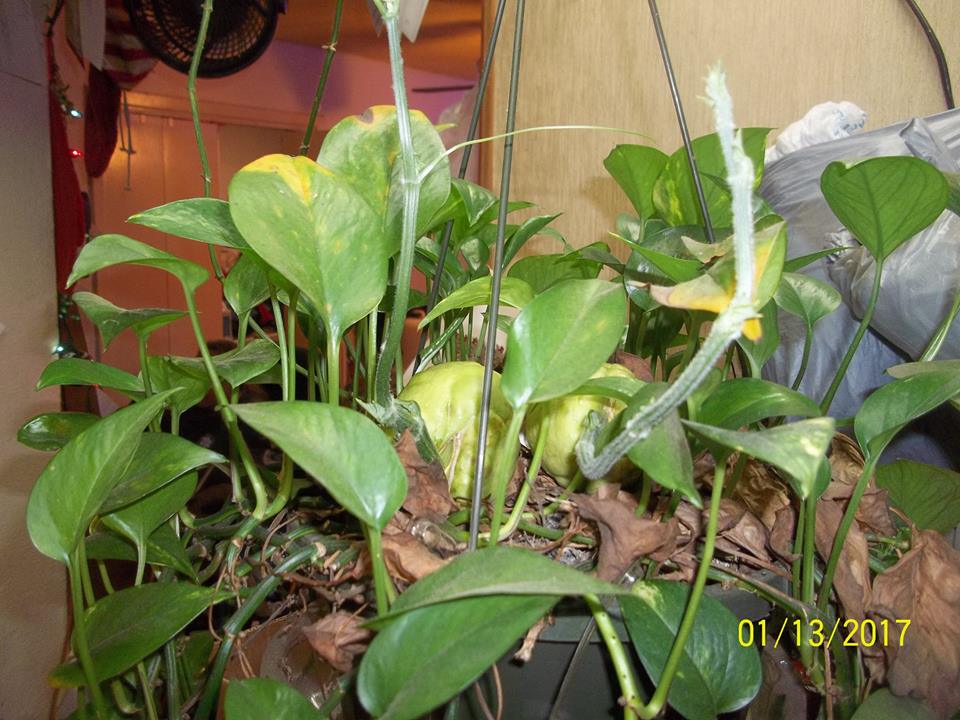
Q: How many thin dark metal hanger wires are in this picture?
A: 3